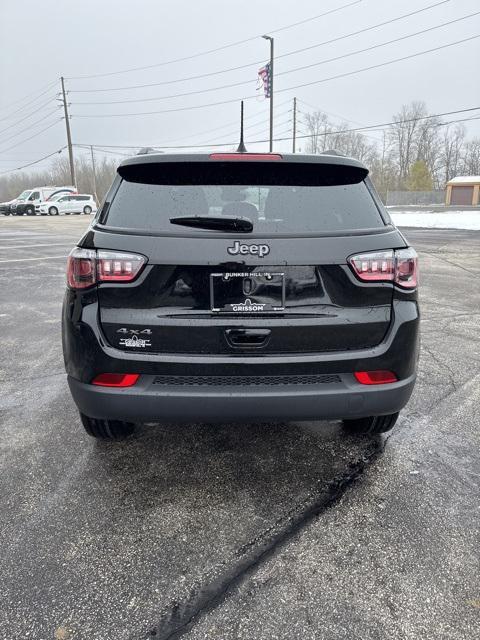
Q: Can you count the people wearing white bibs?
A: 0